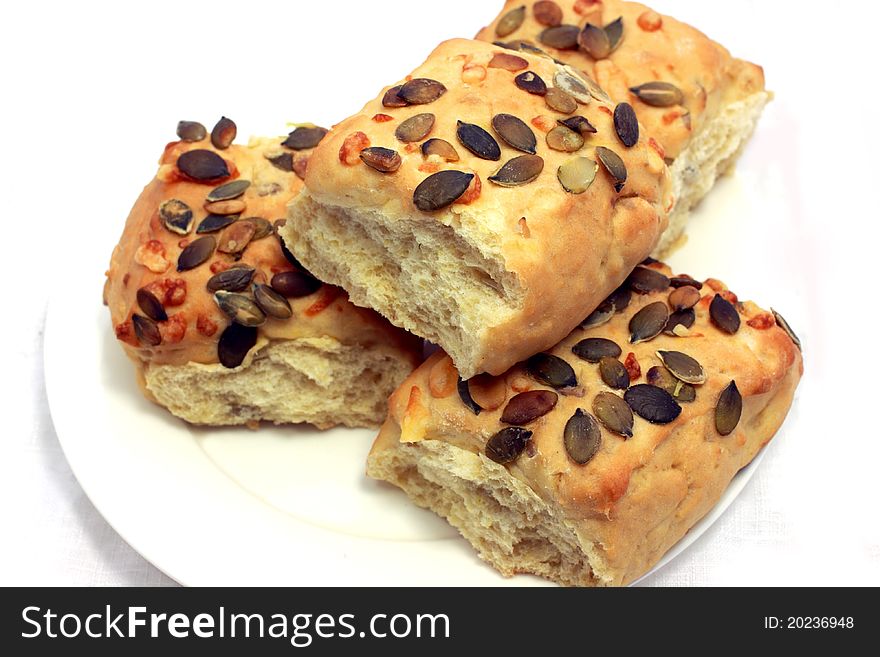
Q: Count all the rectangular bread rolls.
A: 4